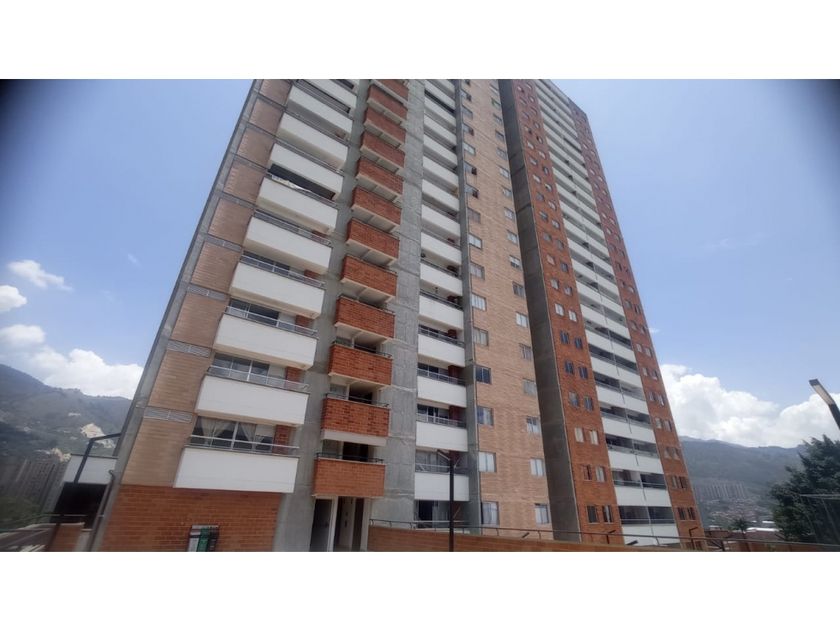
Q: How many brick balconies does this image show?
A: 12